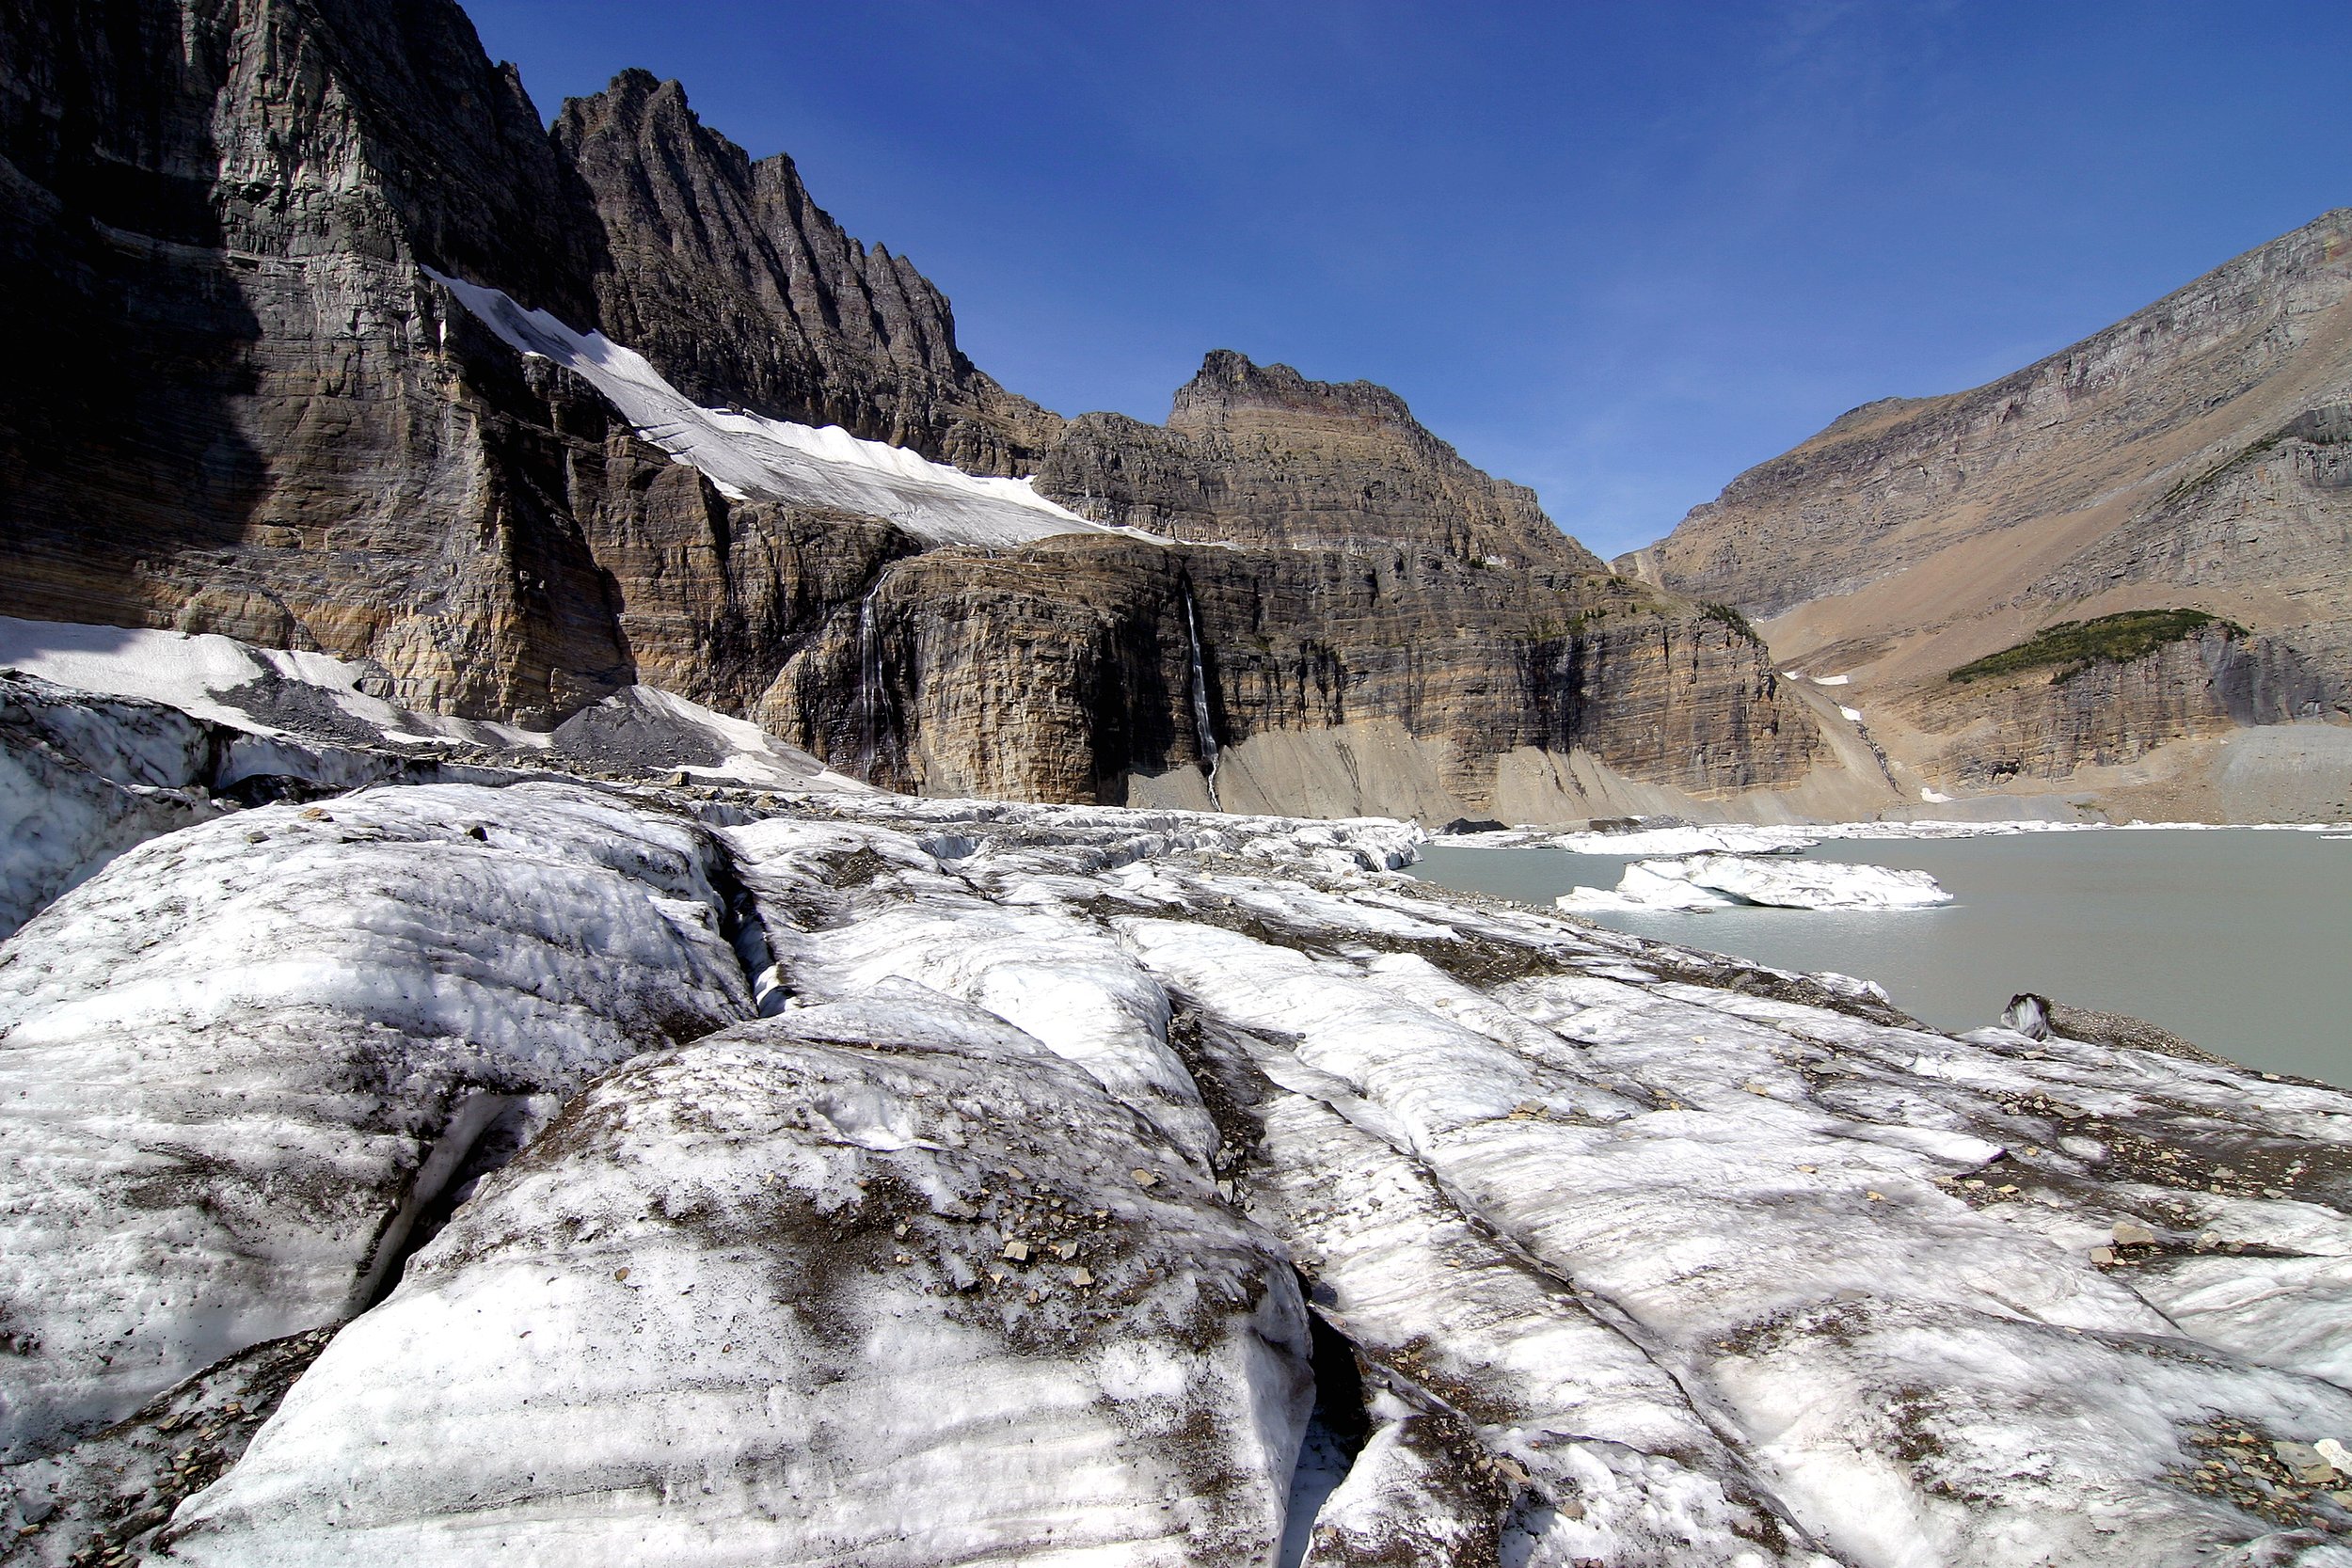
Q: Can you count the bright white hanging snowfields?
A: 1